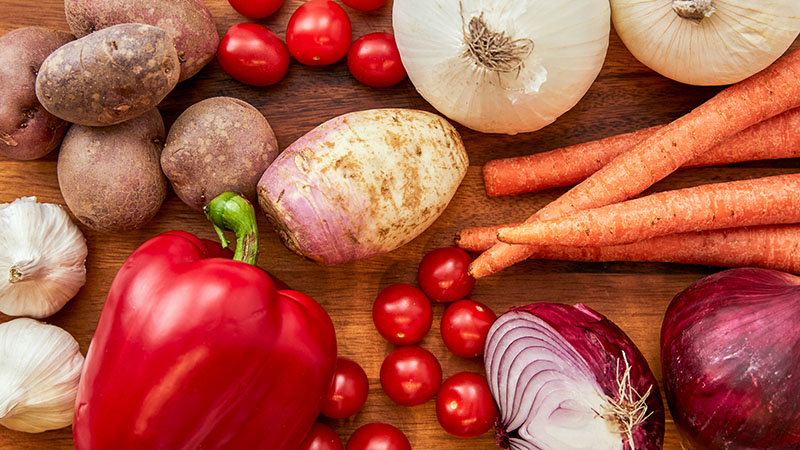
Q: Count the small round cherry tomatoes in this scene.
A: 13